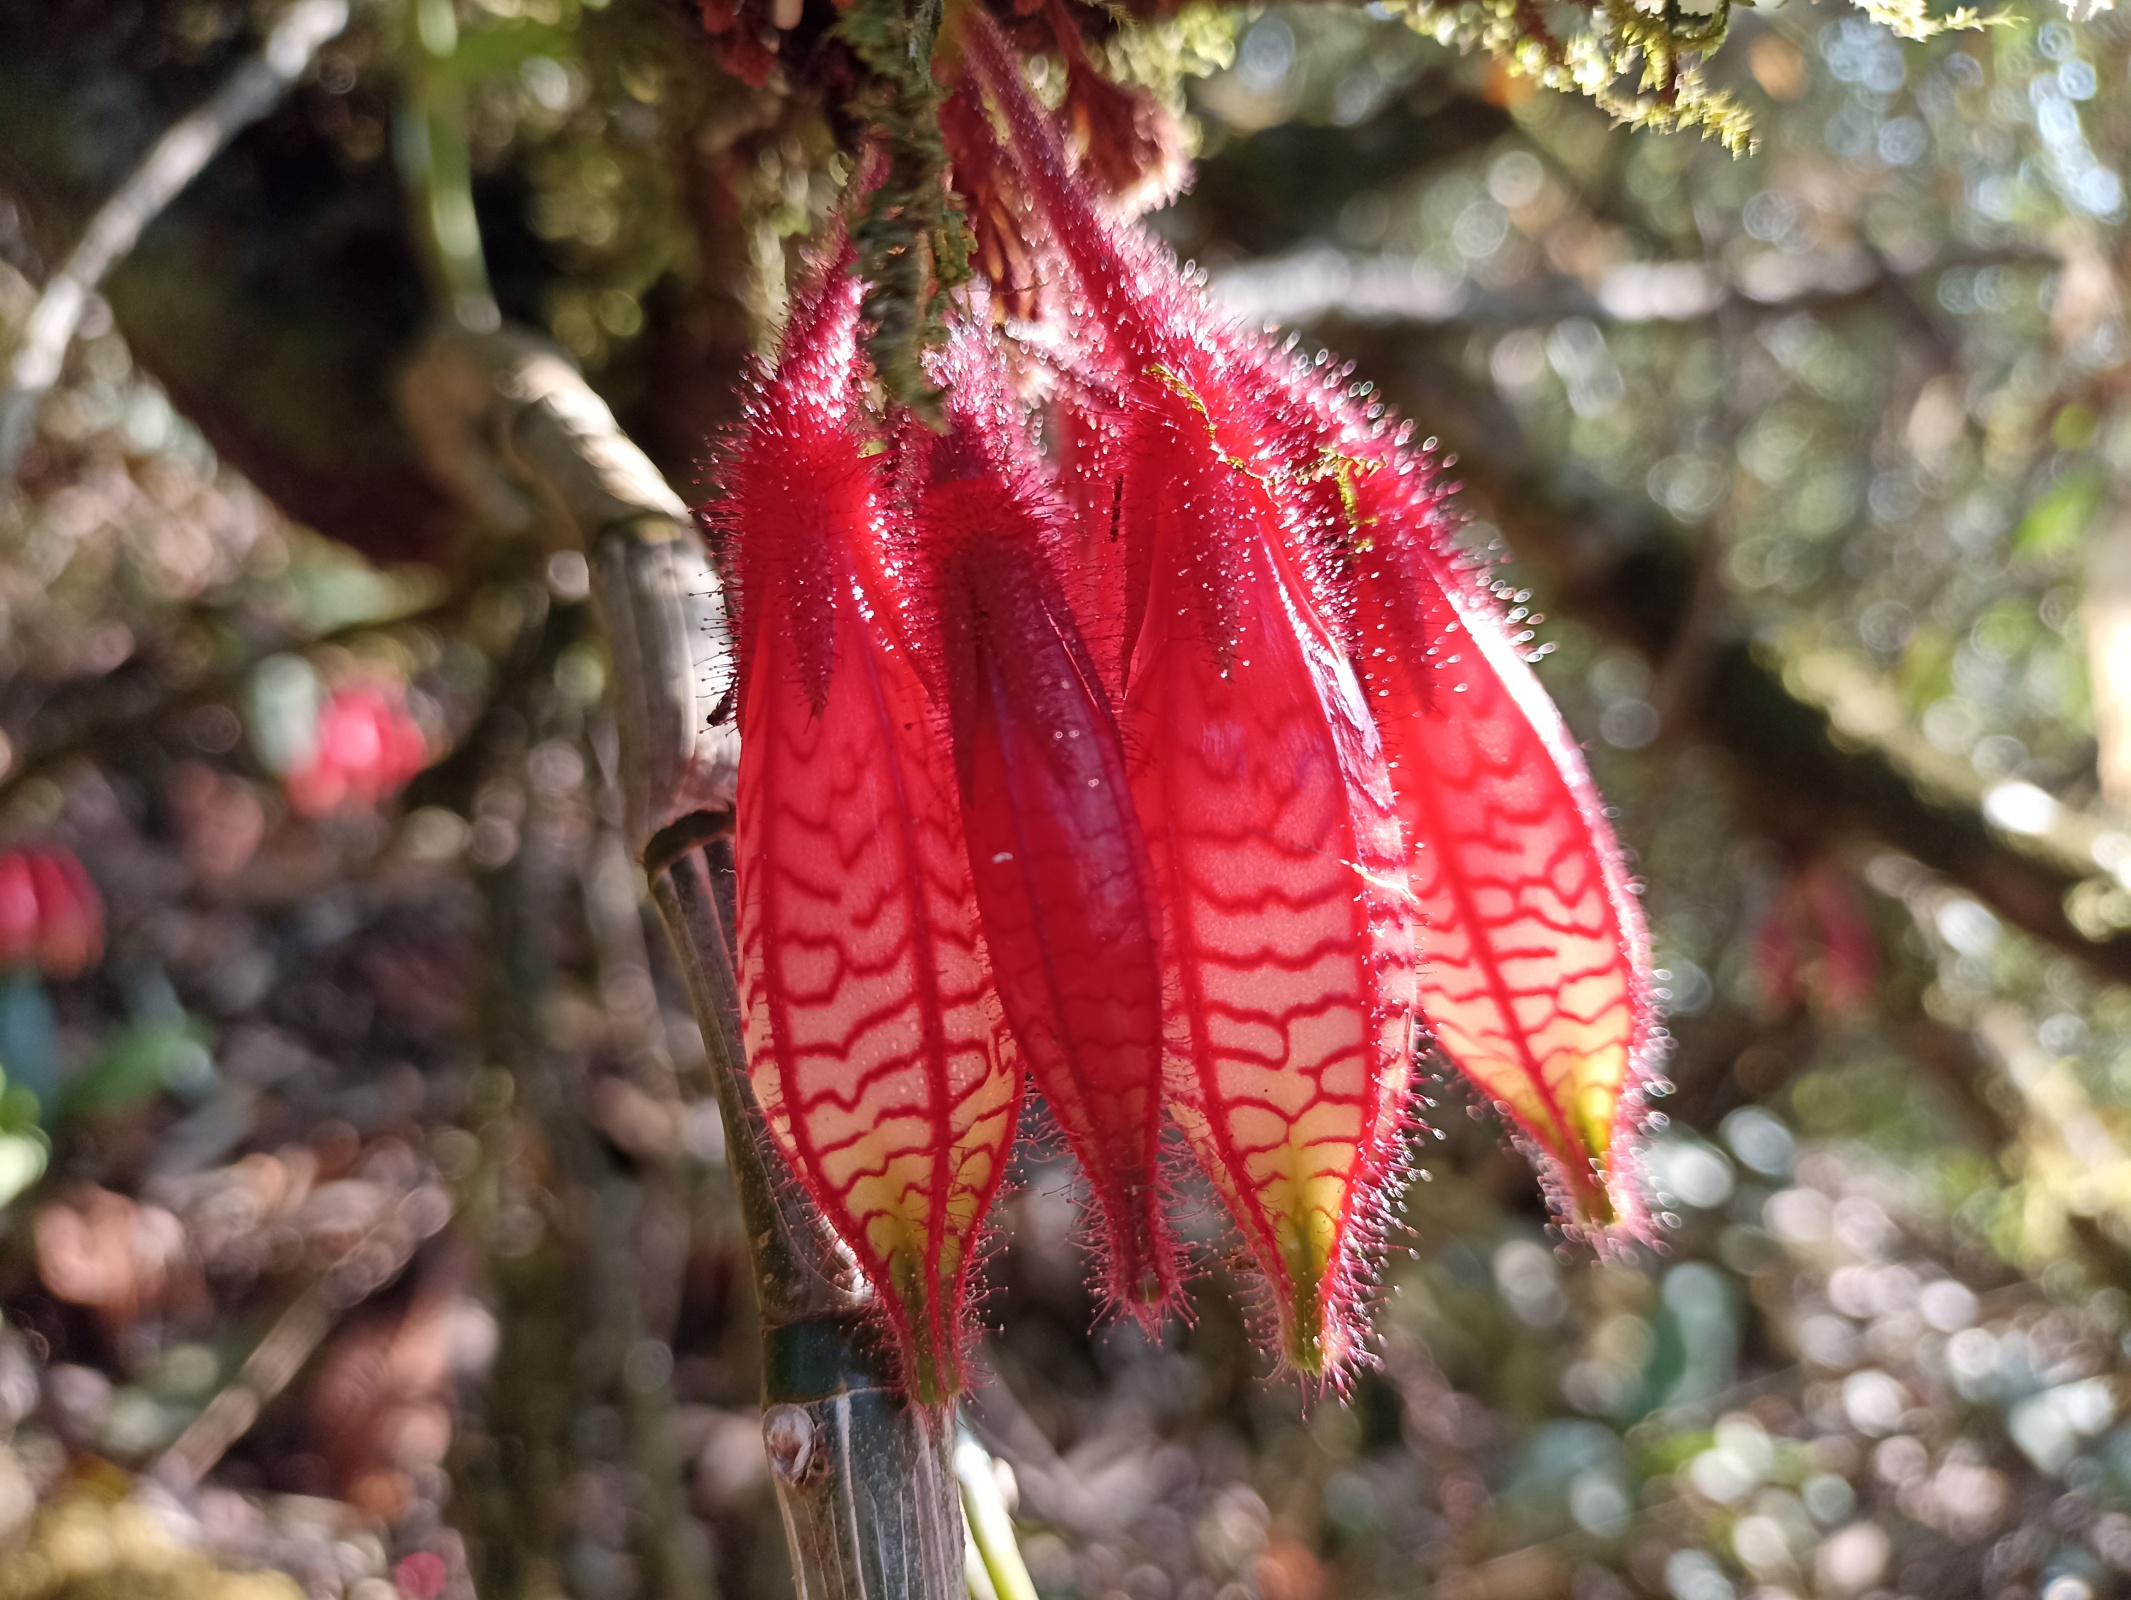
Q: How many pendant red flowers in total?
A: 4